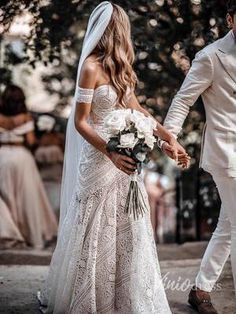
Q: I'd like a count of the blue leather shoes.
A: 0